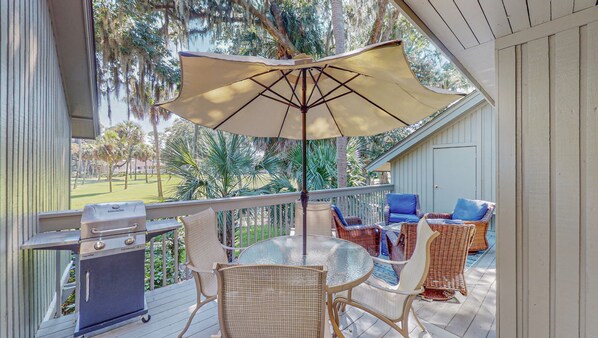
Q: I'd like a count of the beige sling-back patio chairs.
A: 4